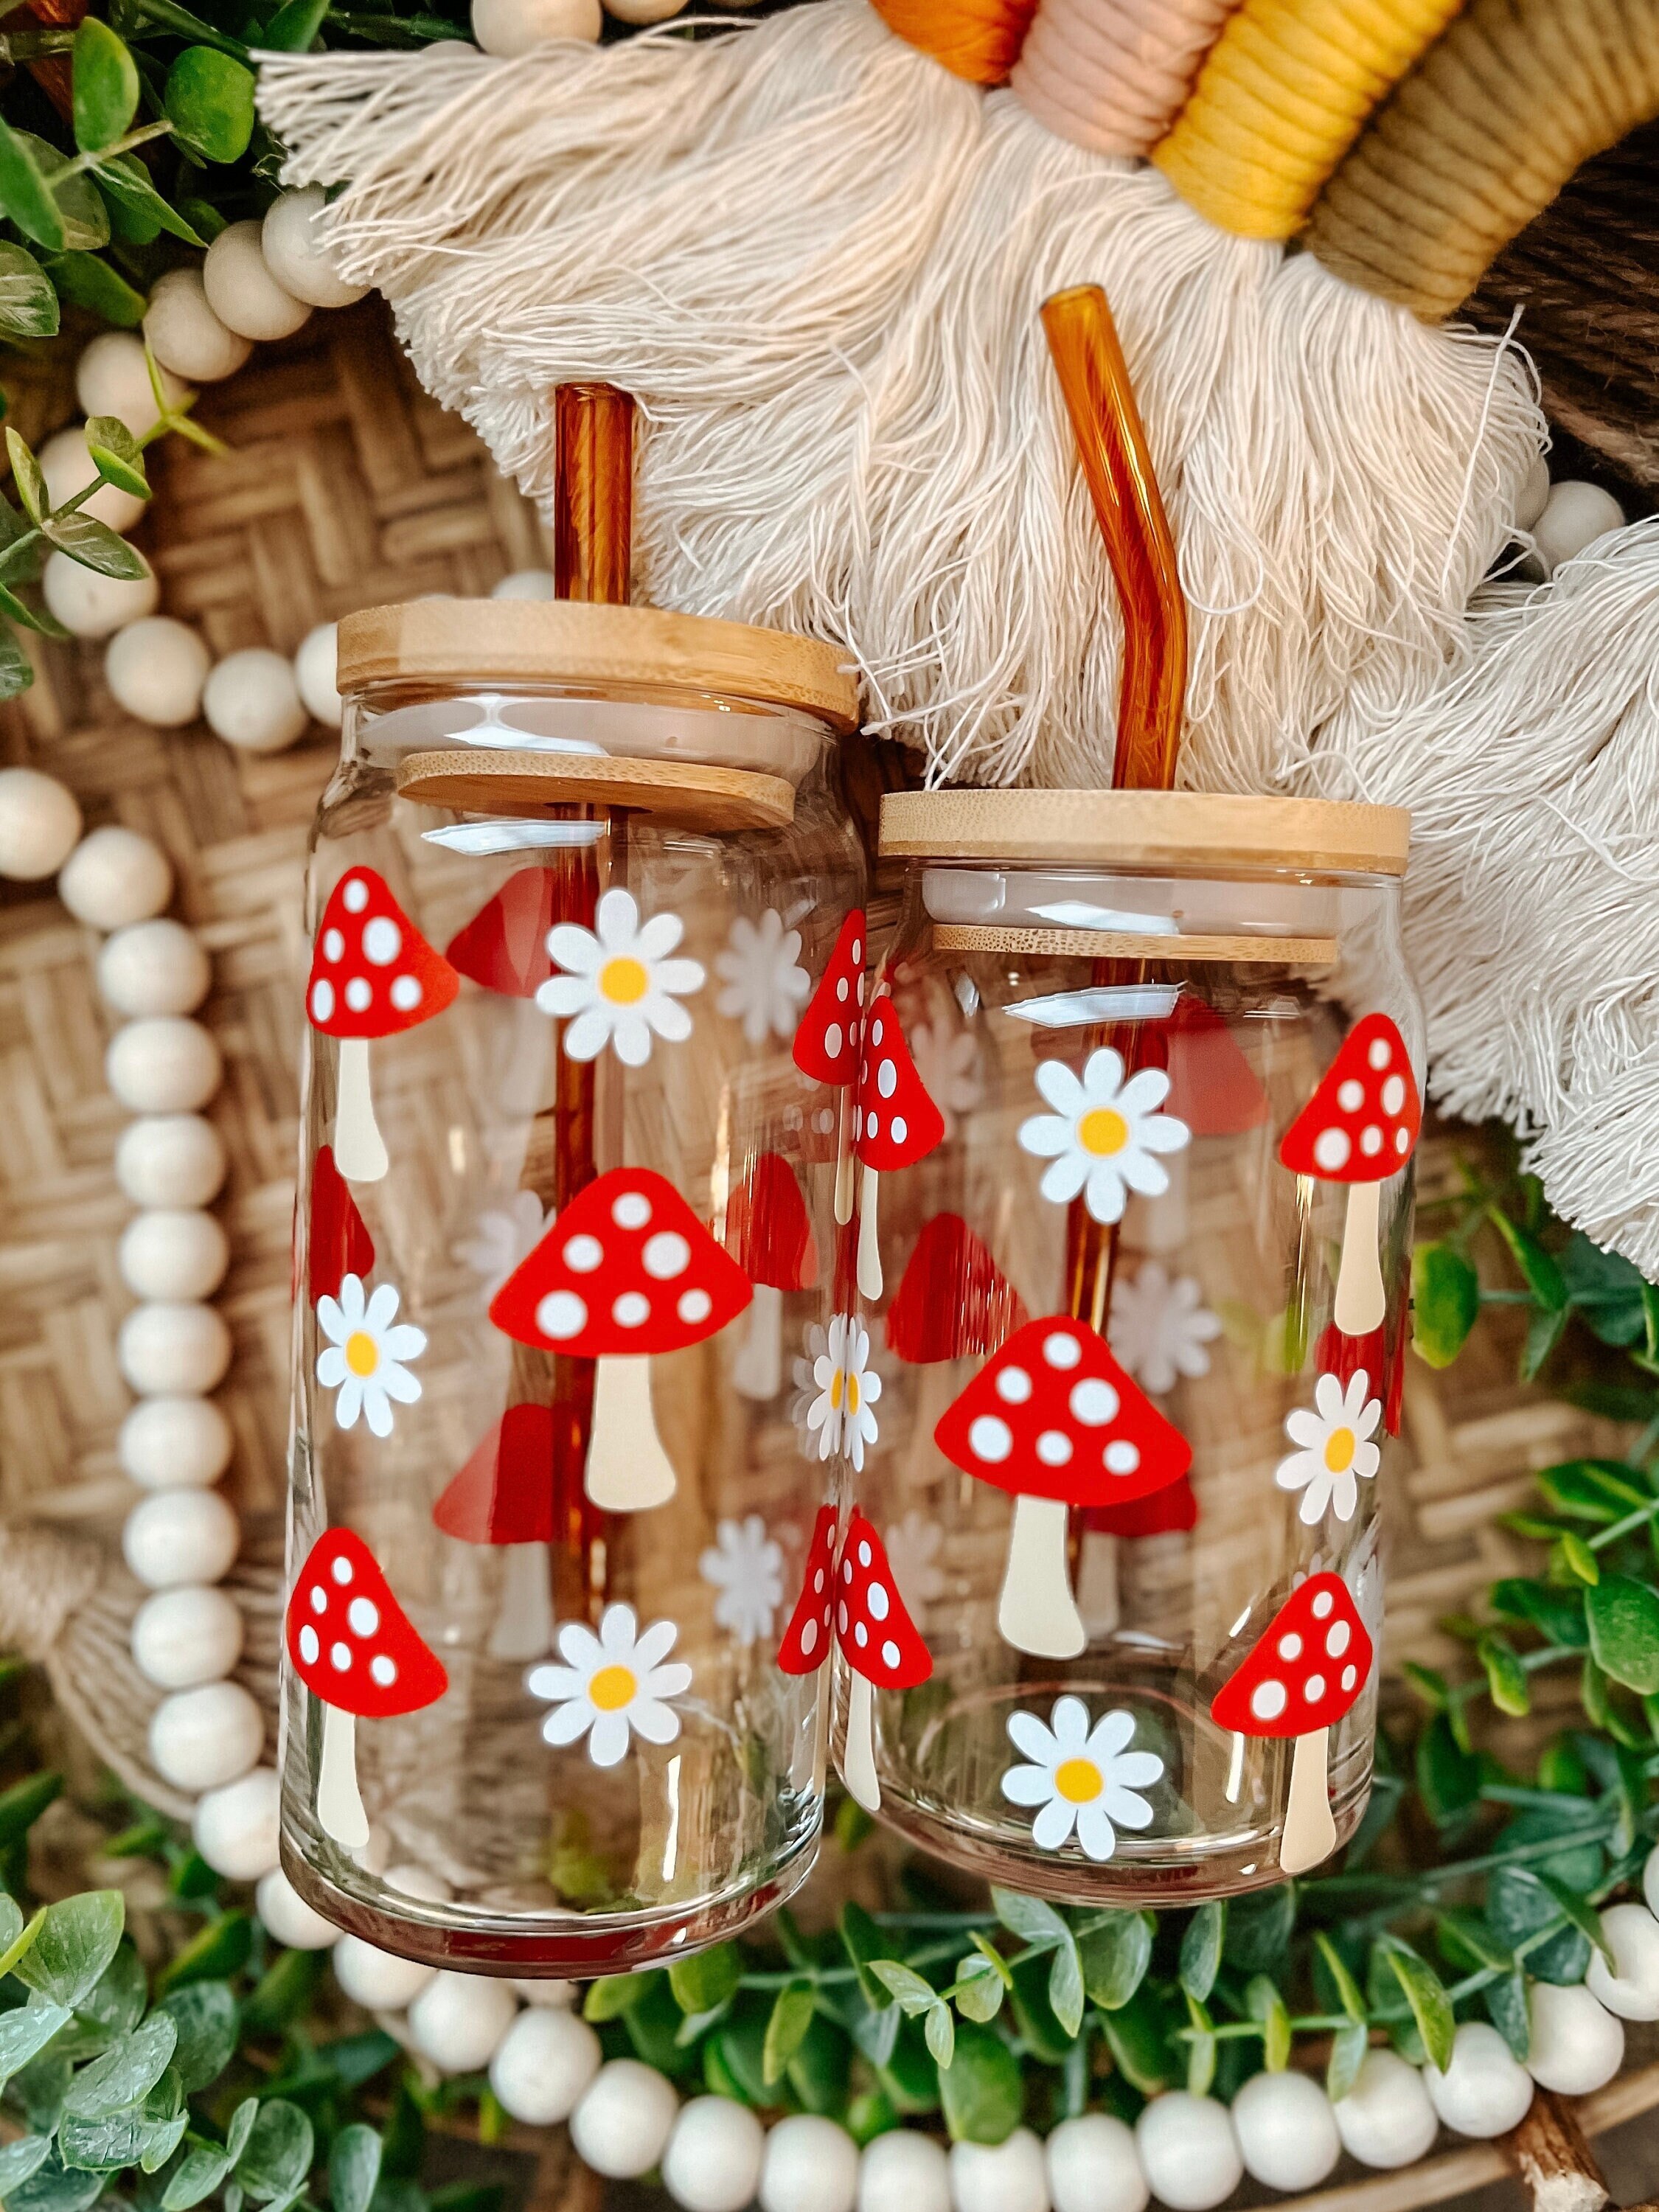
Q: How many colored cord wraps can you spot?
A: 4